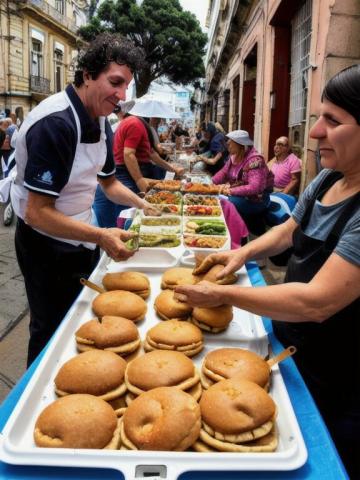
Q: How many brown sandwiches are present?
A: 14